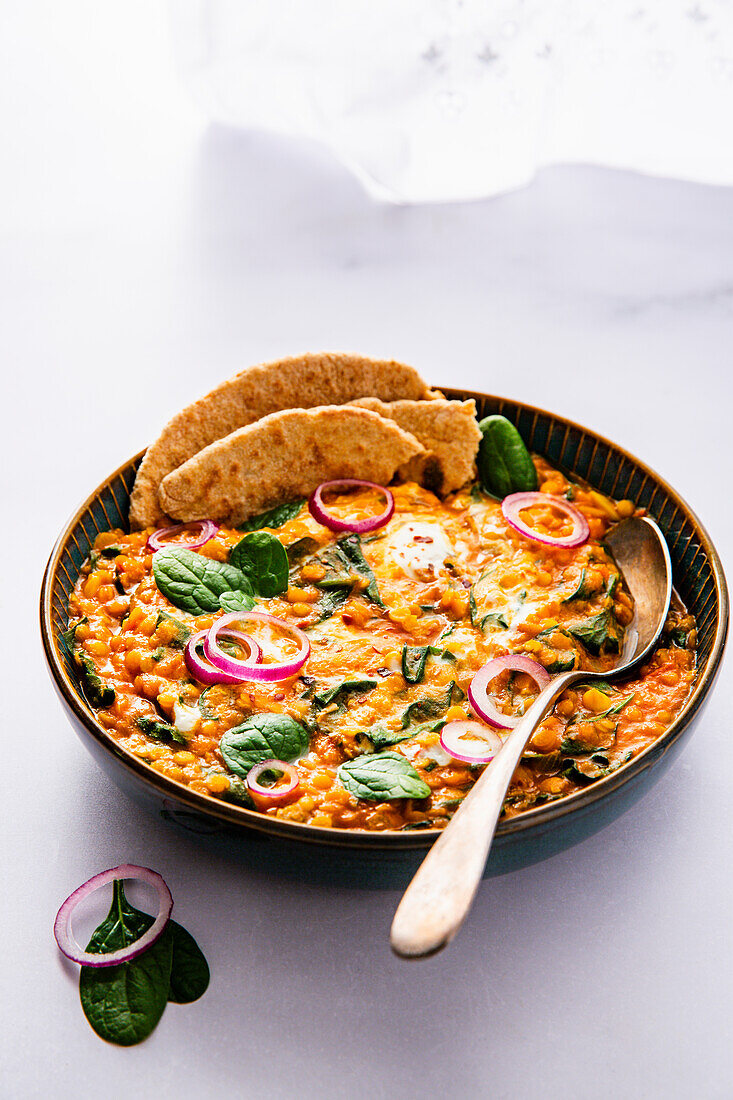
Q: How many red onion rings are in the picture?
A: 9